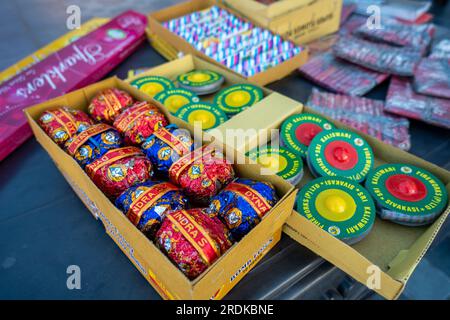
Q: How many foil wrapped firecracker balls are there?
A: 10